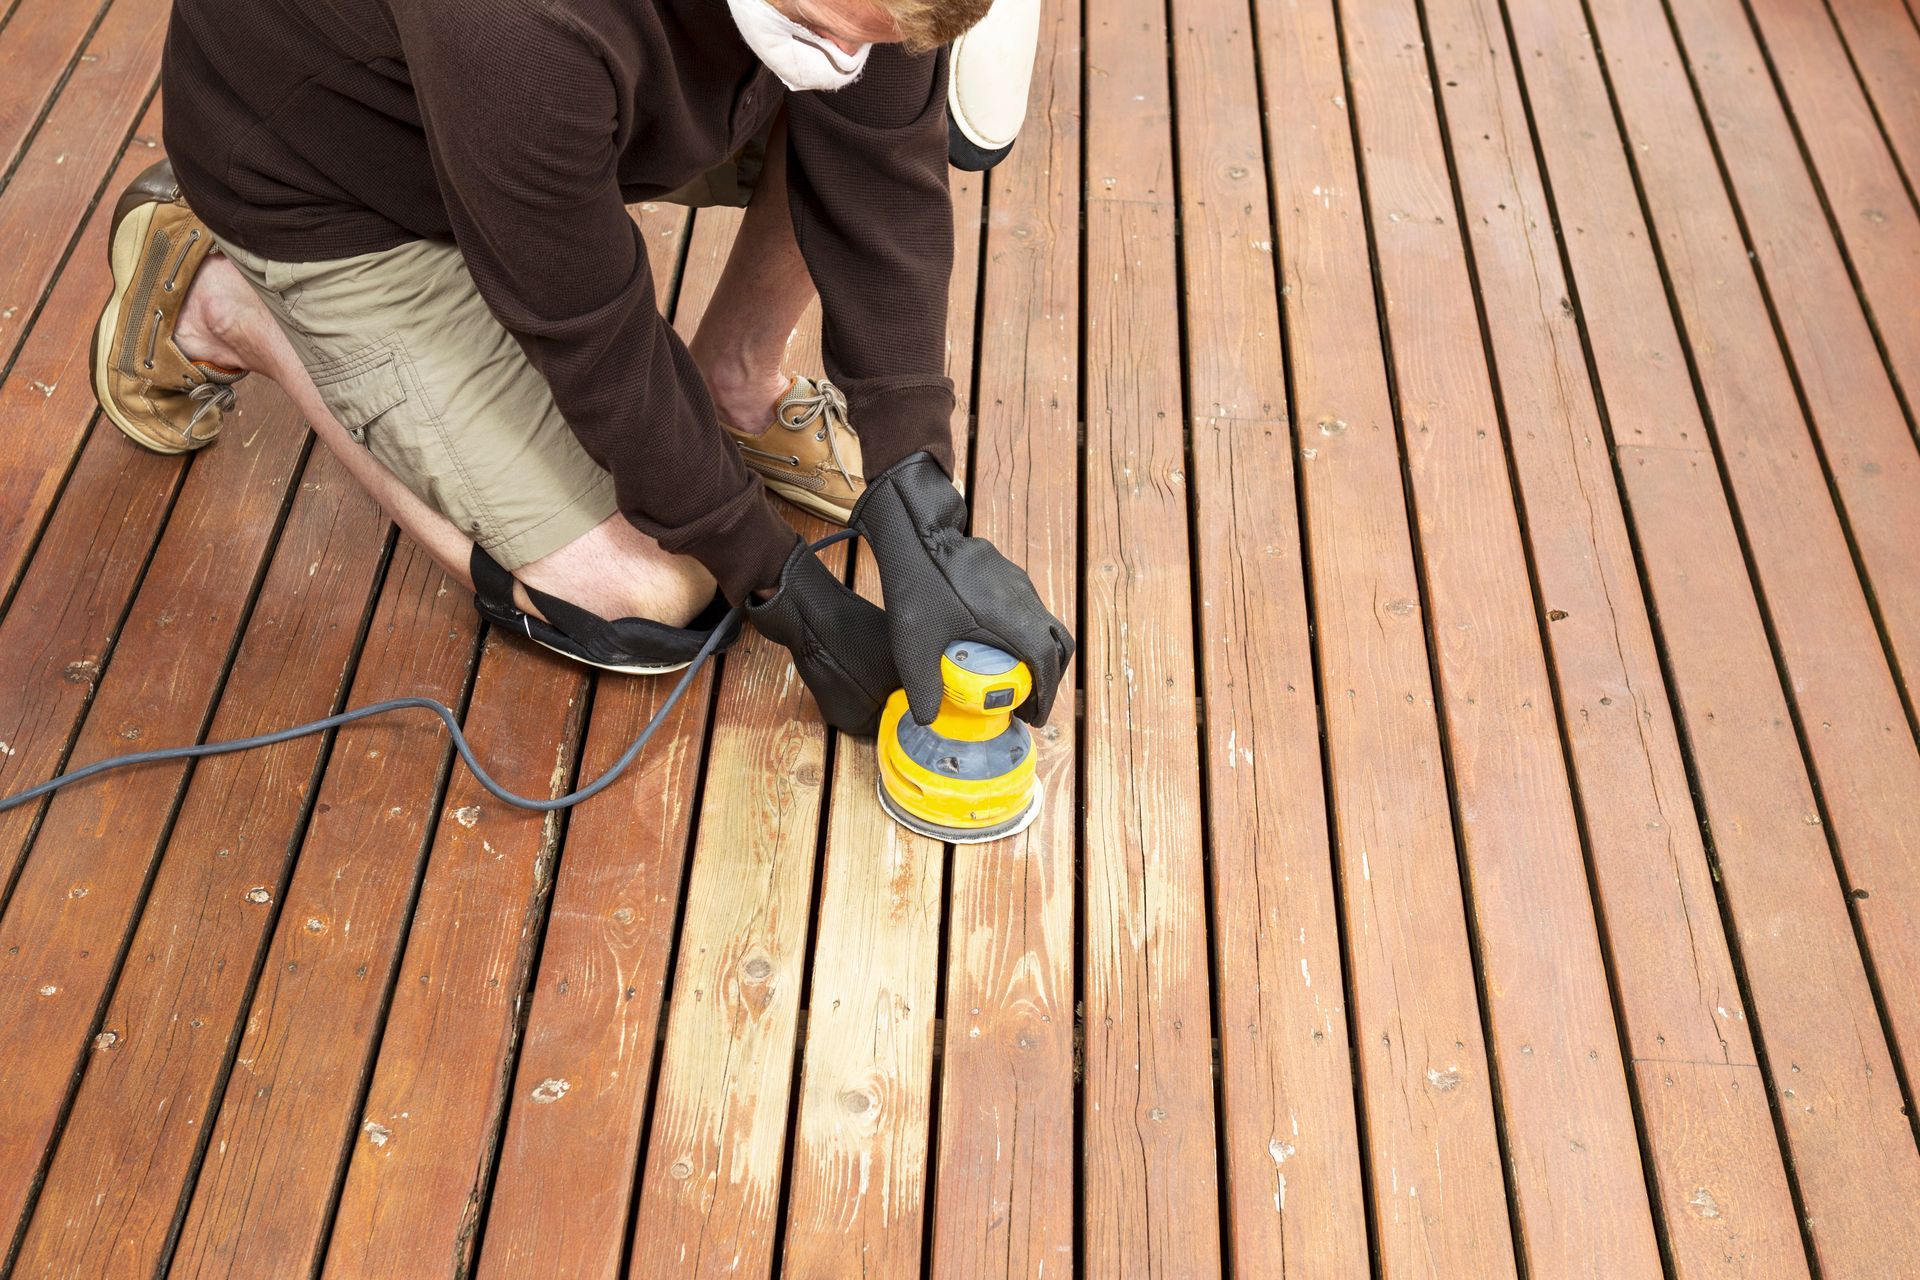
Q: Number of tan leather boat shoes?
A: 2